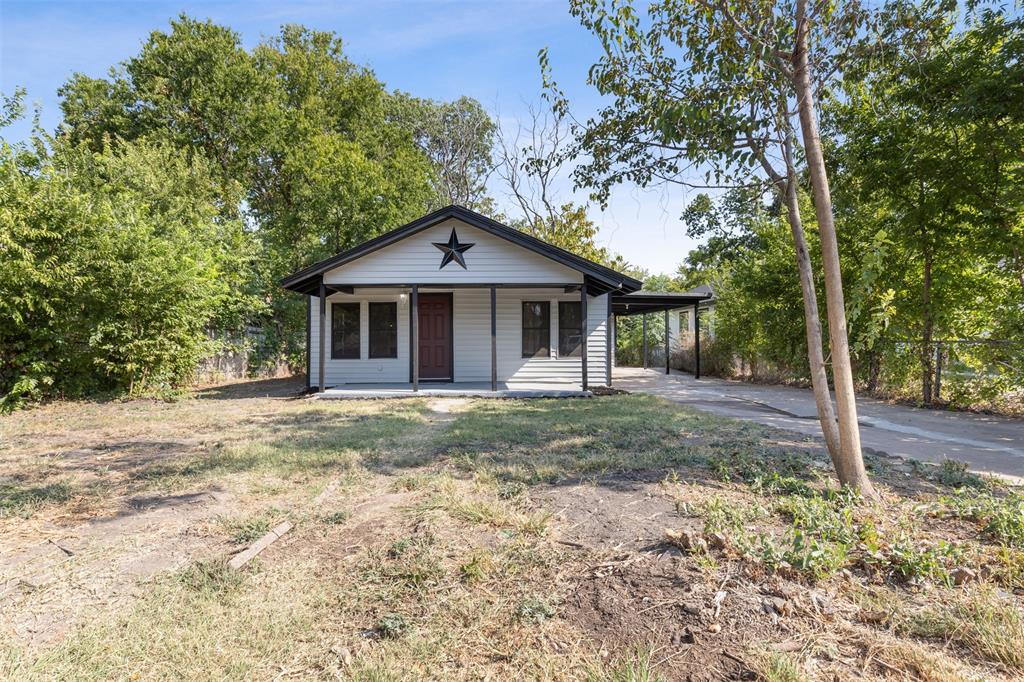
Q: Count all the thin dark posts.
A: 7